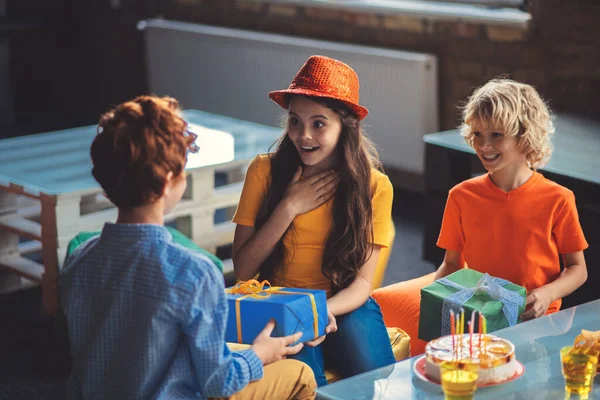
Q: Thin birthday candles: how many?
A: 7